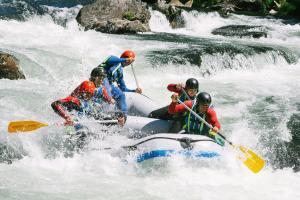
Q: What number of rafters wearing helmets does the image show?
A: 5